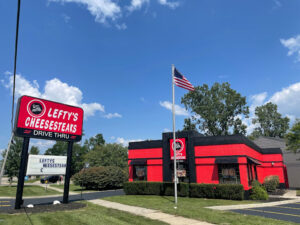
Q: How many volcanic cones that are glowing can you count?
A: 0